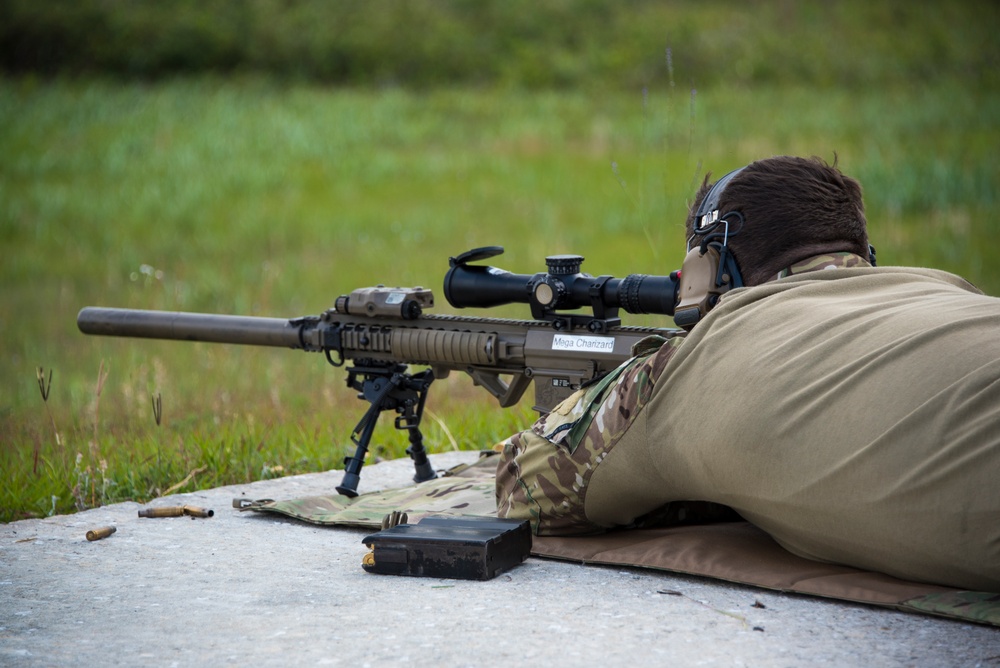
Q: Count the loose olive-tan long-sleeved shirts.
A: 1